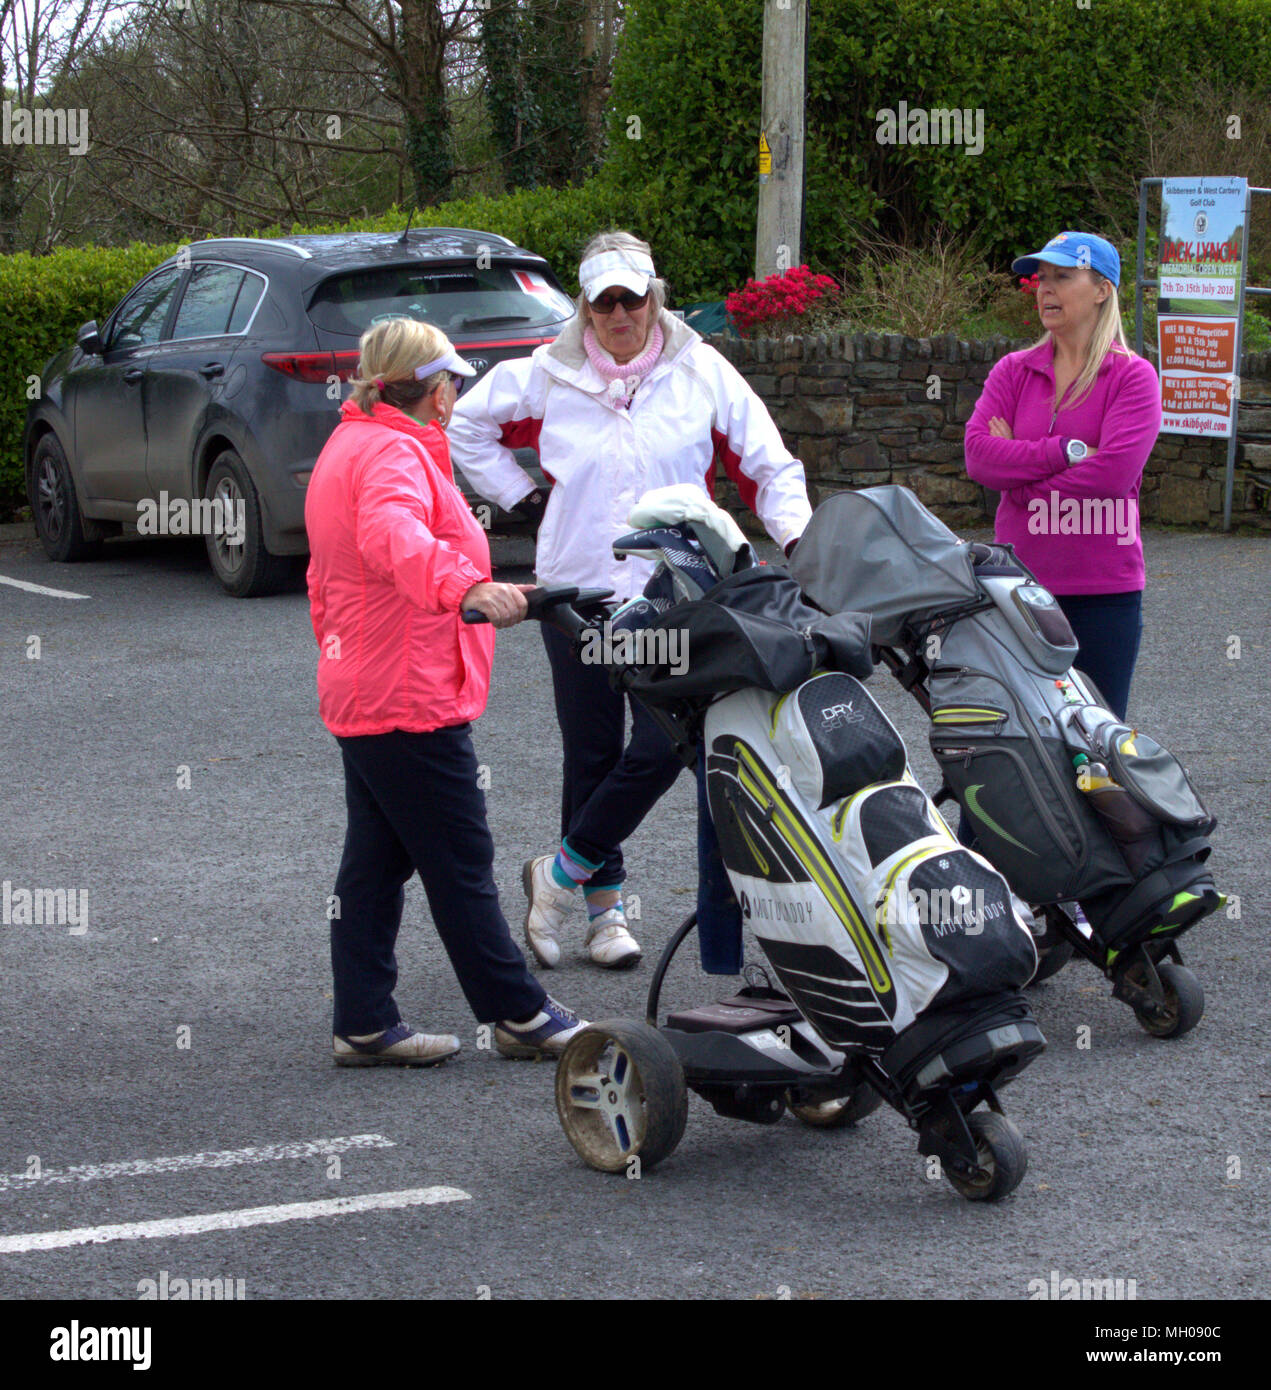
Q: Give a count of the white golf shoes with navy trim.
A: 2